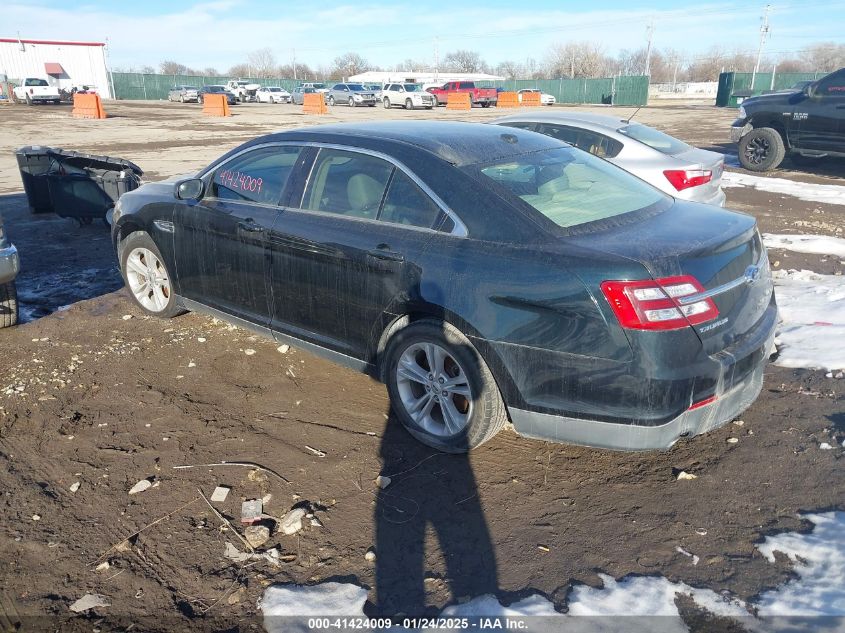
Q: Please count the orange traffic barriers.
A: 6